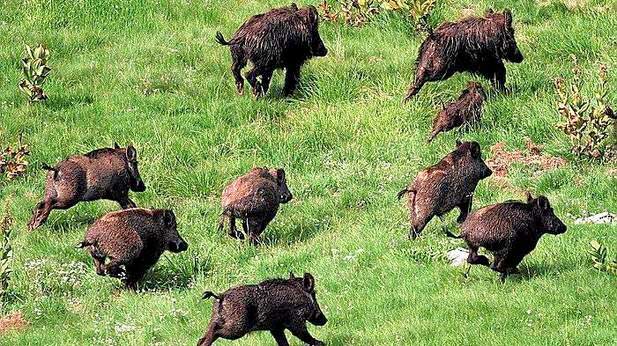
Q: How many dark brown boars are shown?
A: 9